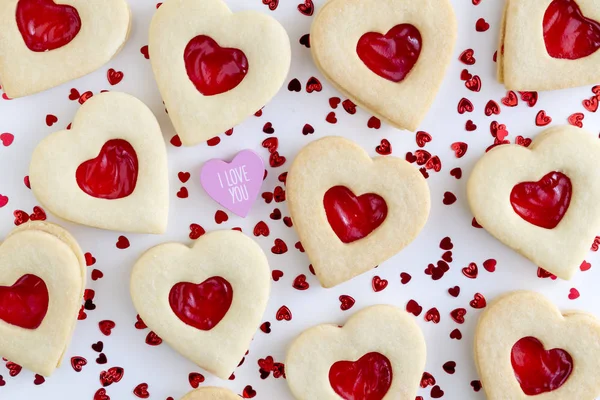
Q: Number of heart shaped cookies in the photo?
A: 12